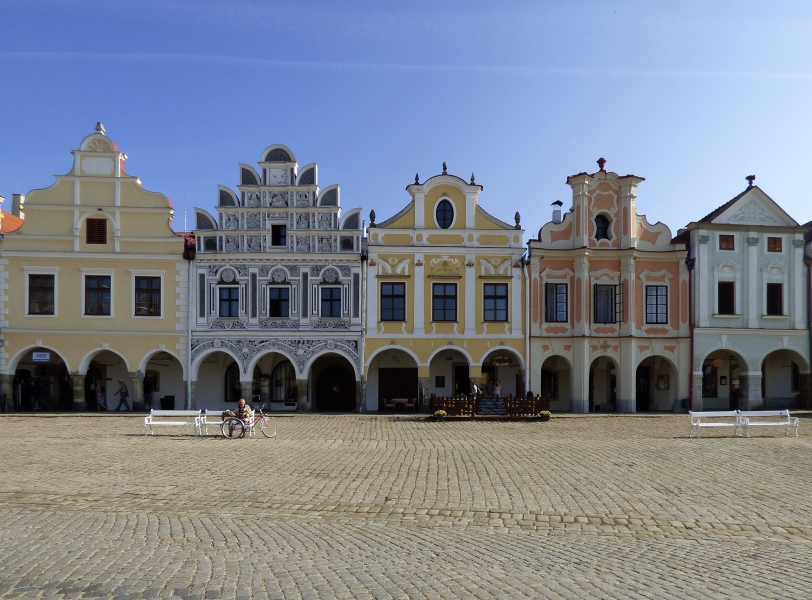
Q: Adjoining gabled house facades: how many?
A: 5